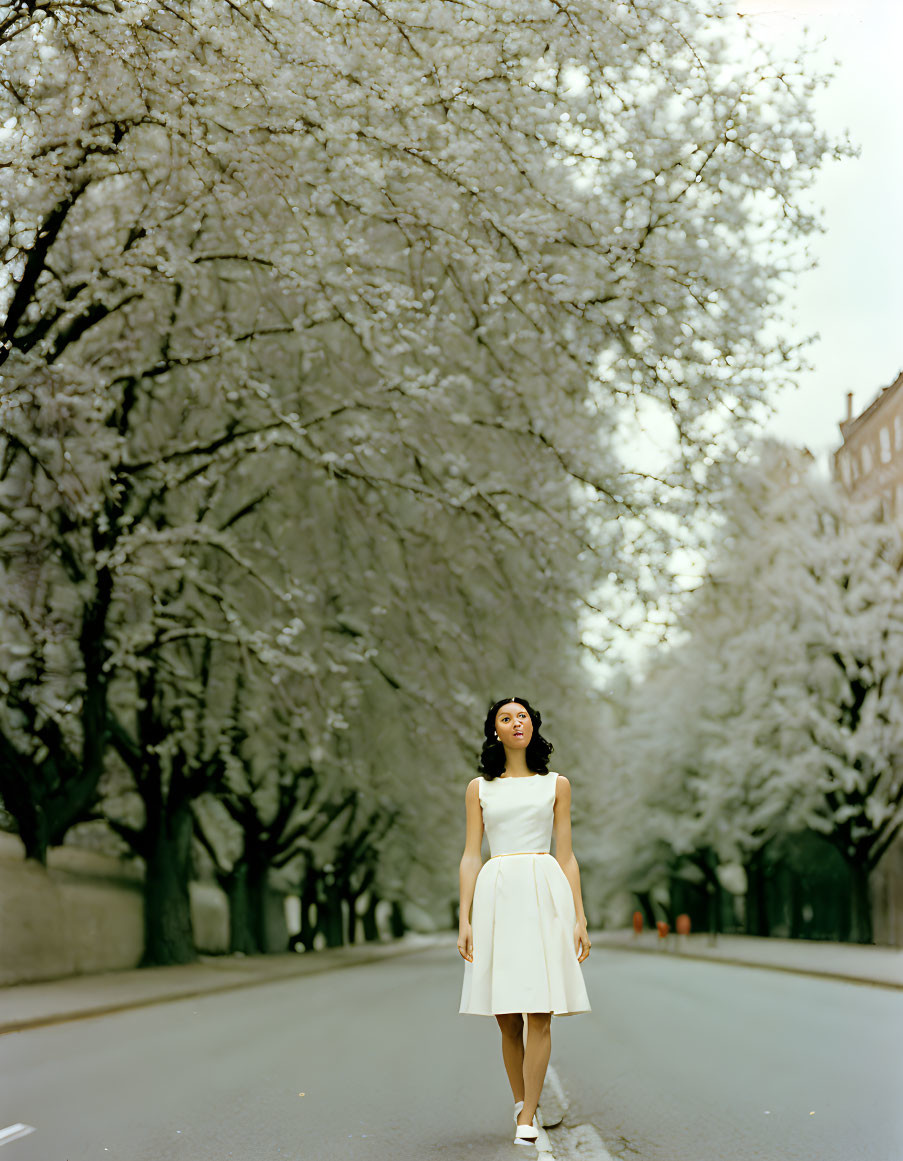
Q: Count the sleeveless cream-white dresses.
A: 1